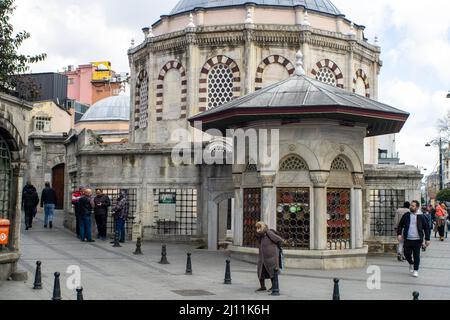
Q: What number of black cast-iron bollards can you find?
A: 11